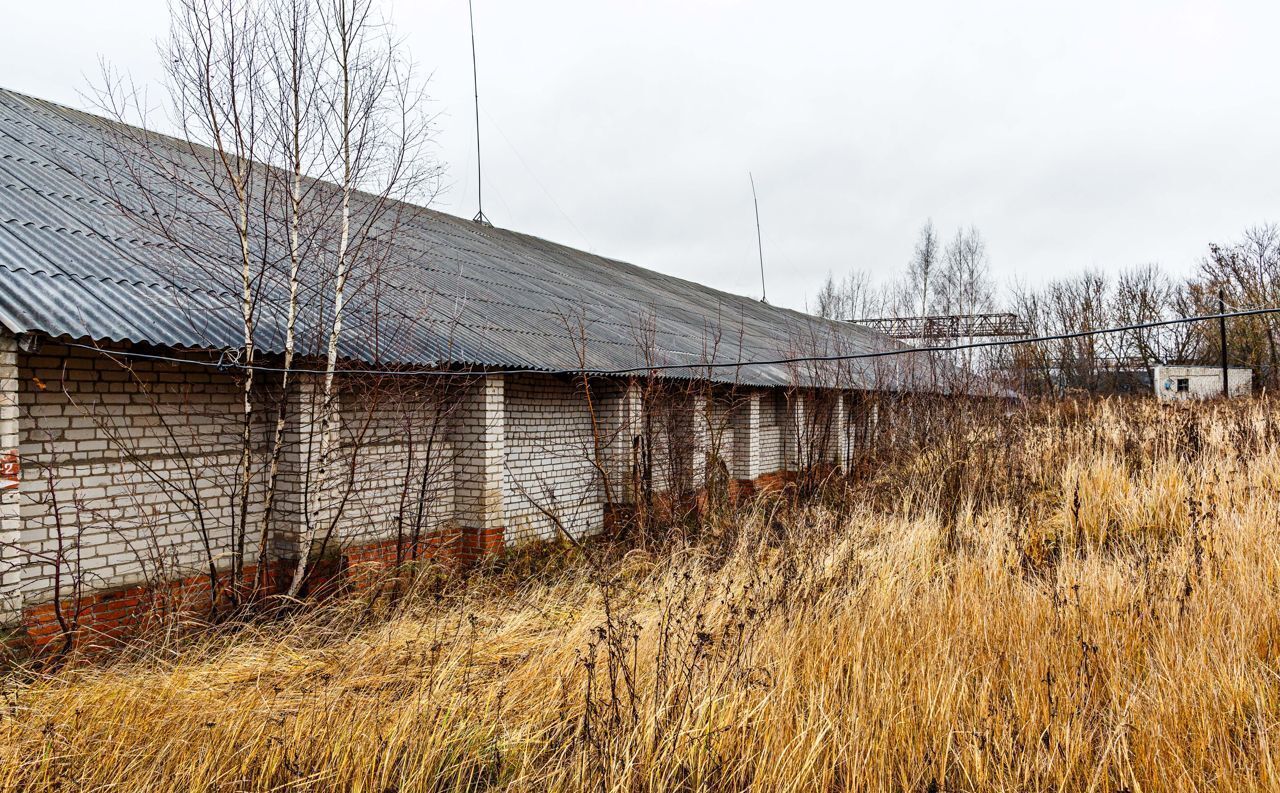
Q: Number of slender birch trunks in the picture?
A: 3